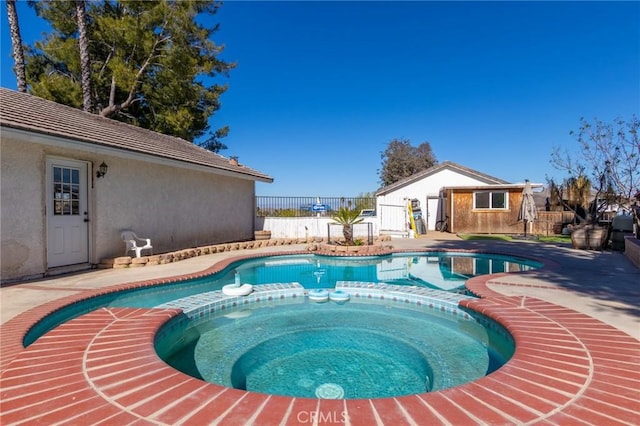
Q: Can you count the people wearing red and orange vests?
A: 0